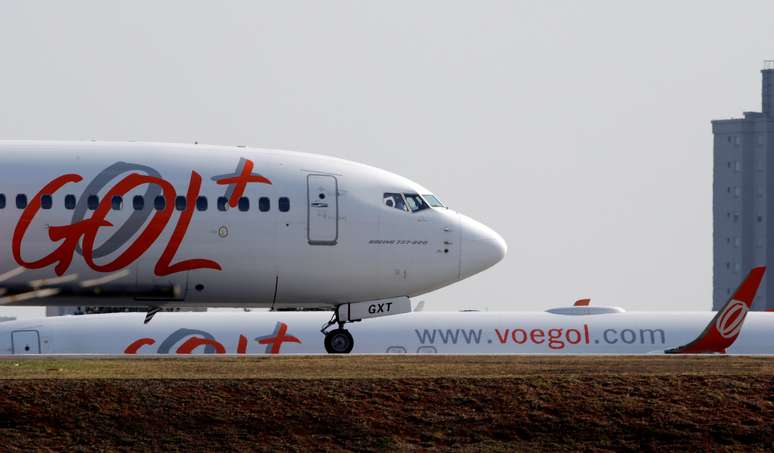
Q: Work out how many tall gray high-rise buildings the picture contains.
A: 1